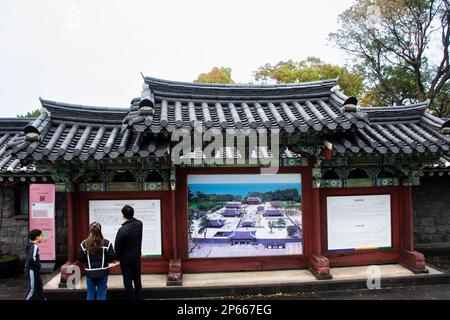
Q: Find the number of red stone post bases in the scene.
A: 4